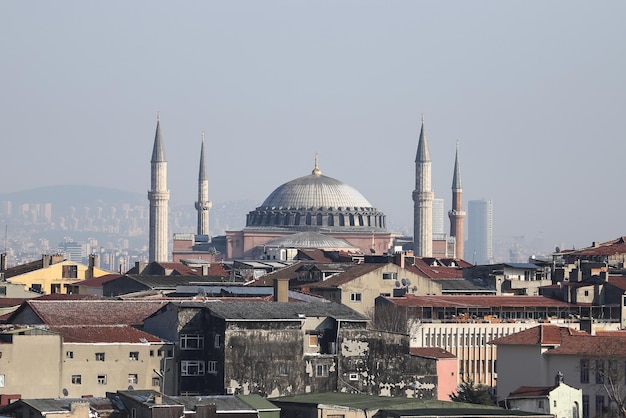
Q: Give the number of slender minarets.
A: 4